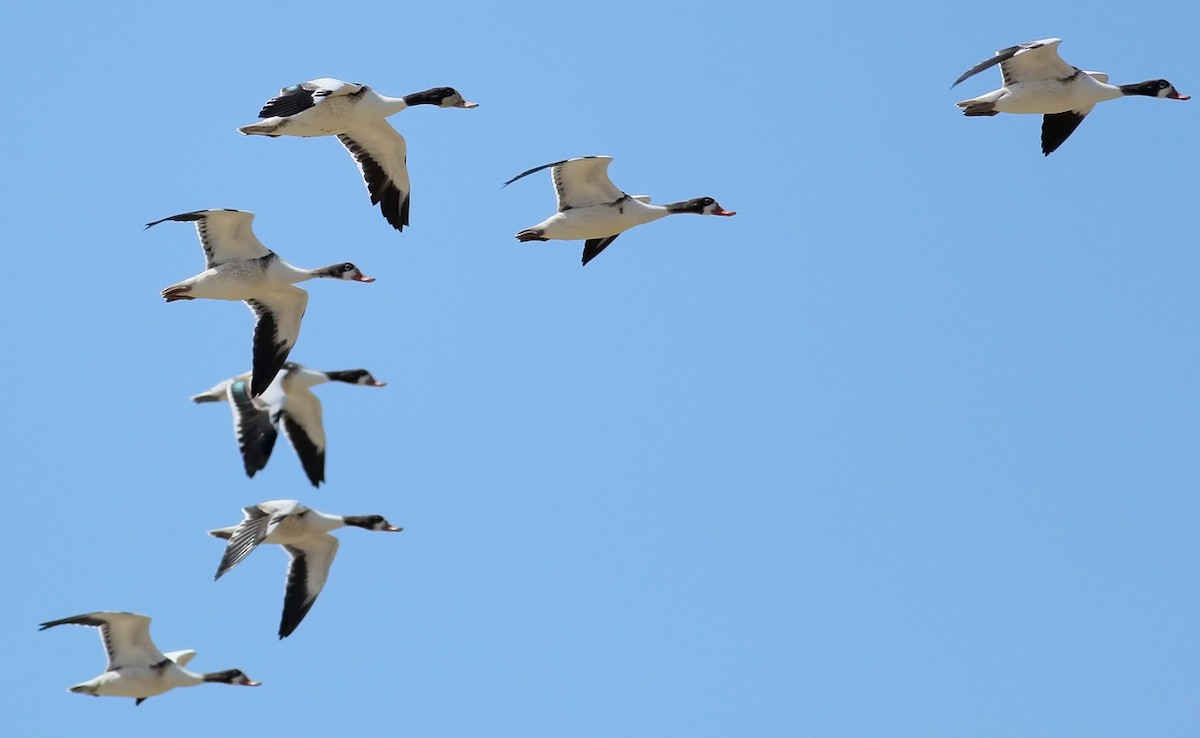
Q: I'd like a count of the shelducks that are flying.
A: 7